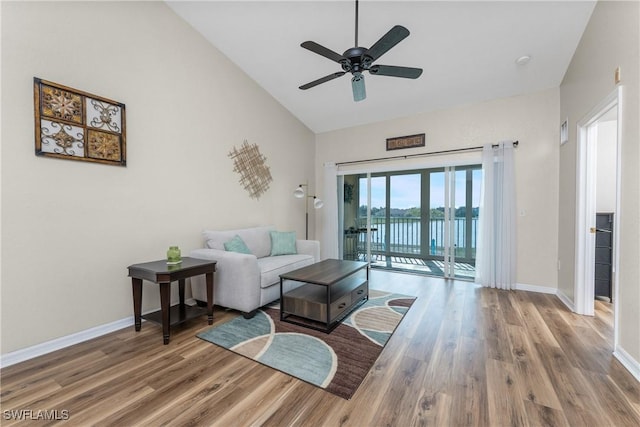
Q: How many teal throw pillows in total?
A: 2